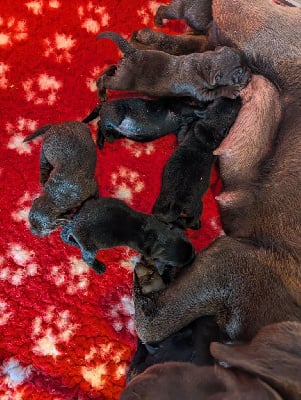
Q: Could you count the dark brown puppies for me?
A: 4